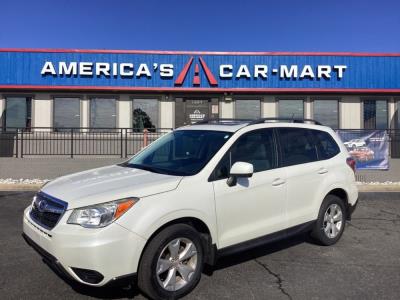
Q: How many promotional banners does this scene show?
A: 1